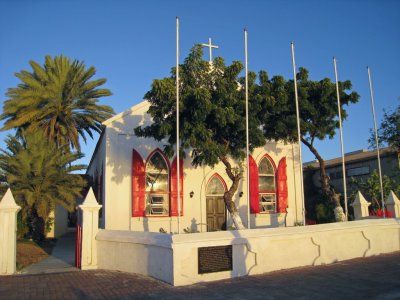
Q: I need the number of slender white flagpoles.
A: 5